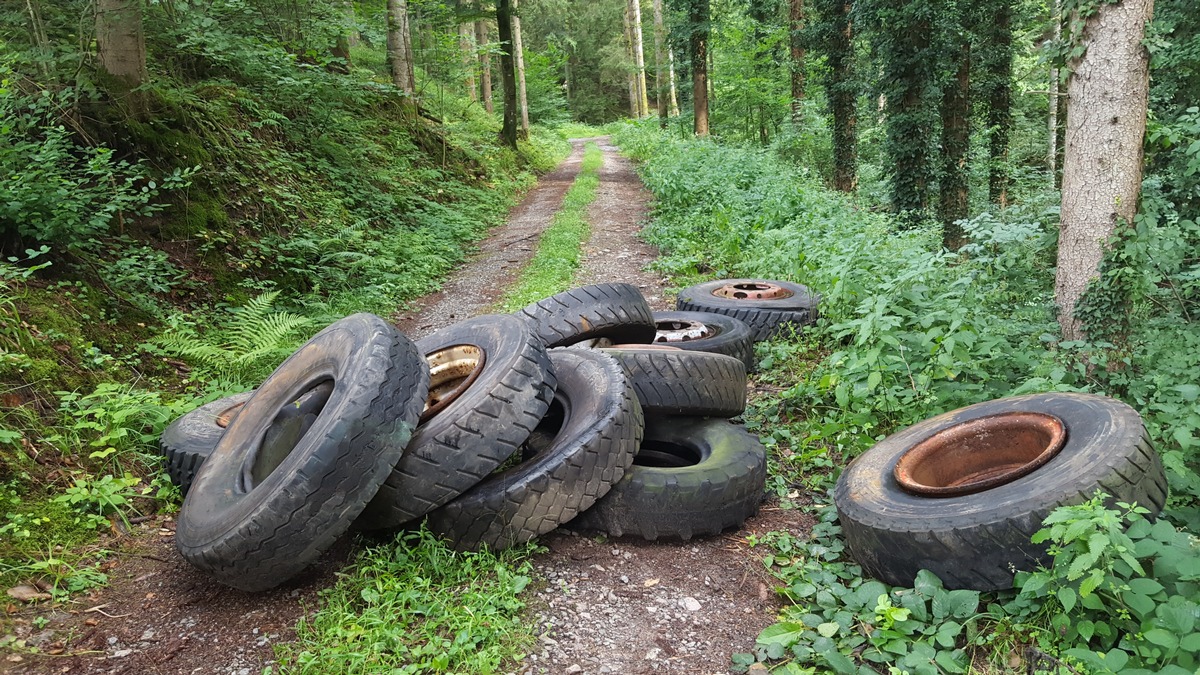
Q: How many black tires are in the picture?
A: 10